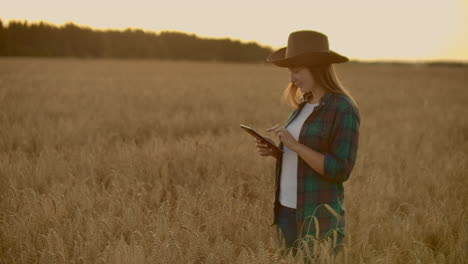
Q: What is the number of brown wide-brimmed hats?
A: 1